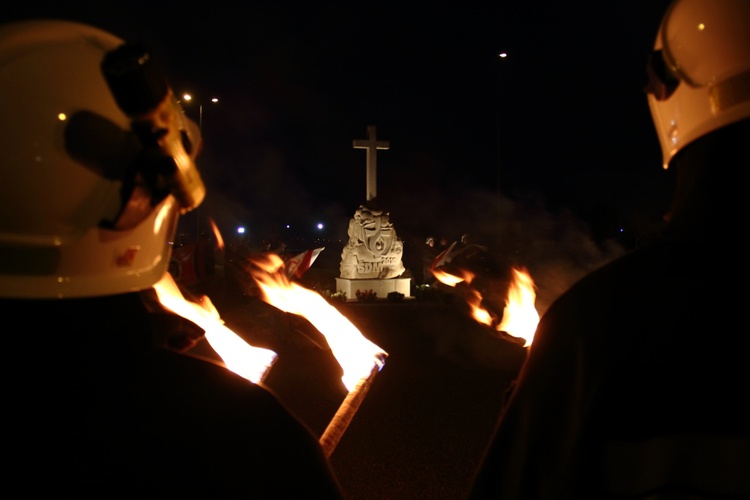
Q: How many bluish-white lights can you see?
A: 4